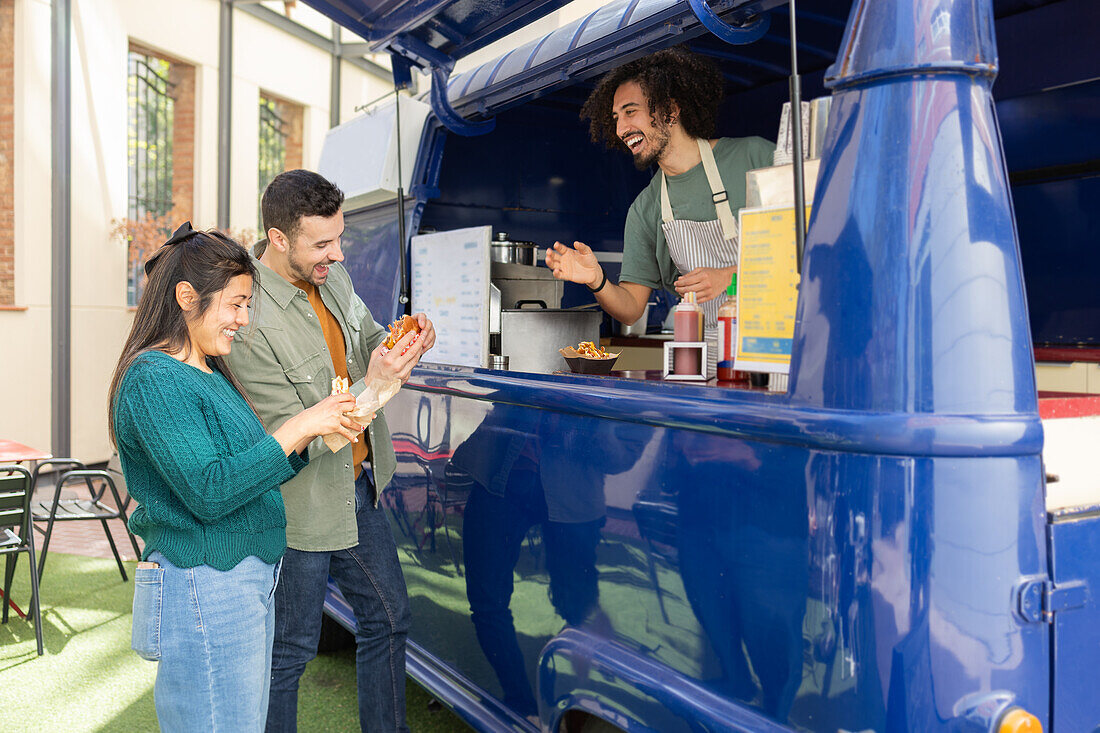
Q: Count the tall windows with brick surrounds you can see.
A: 2